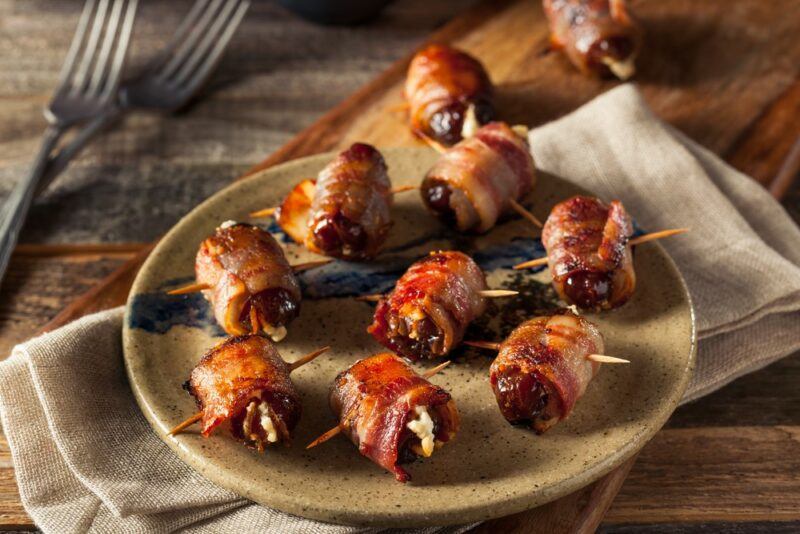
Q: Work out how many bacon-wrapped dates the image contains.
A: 10